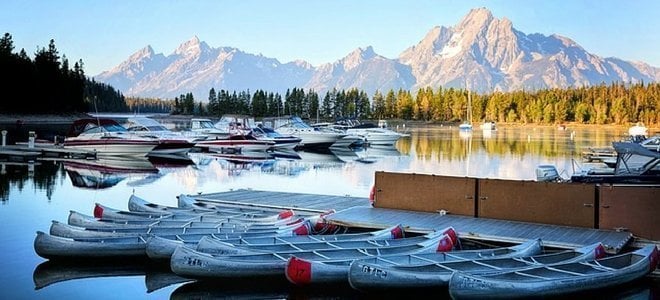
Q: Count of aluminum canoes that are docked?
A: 12